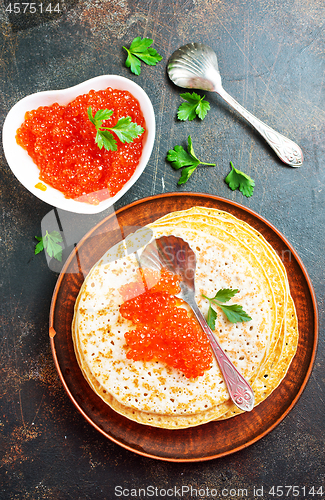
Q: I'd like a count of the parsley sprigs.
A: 7